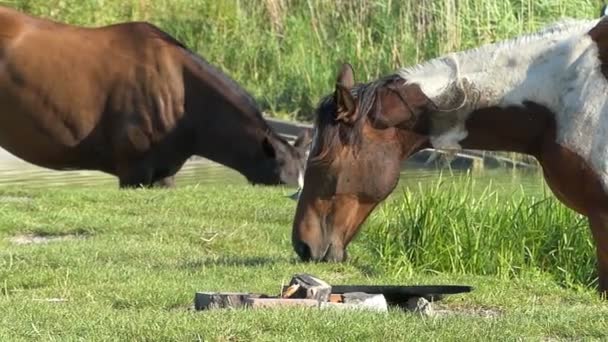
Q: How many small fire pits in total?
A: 1